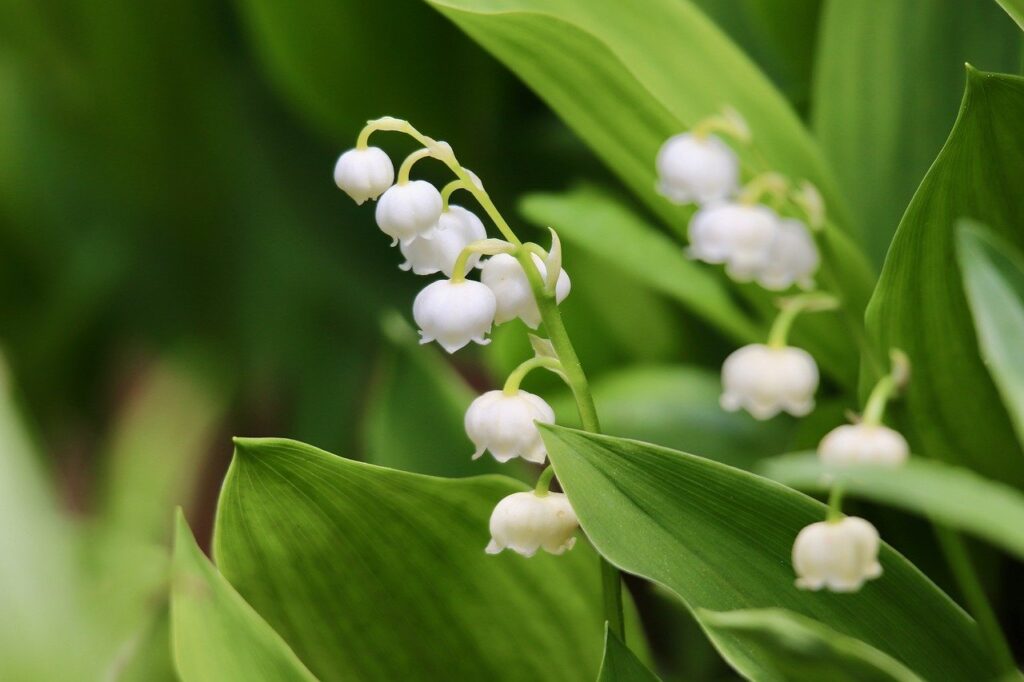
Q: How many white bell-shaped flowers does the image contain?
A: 13